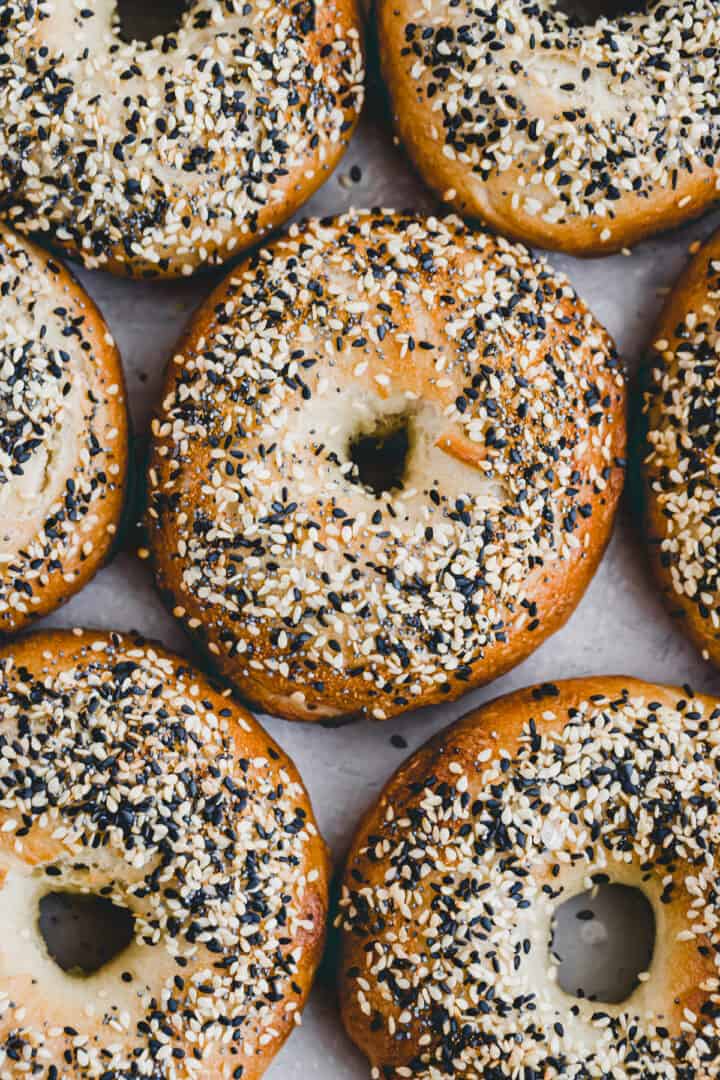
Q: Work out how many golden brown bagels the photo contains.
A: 7